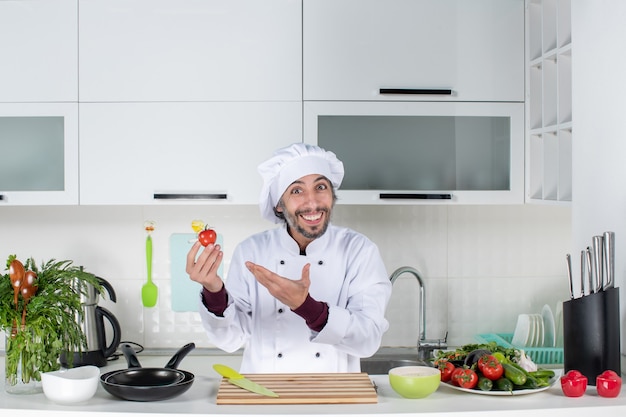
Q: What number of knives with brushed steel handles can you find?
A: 5